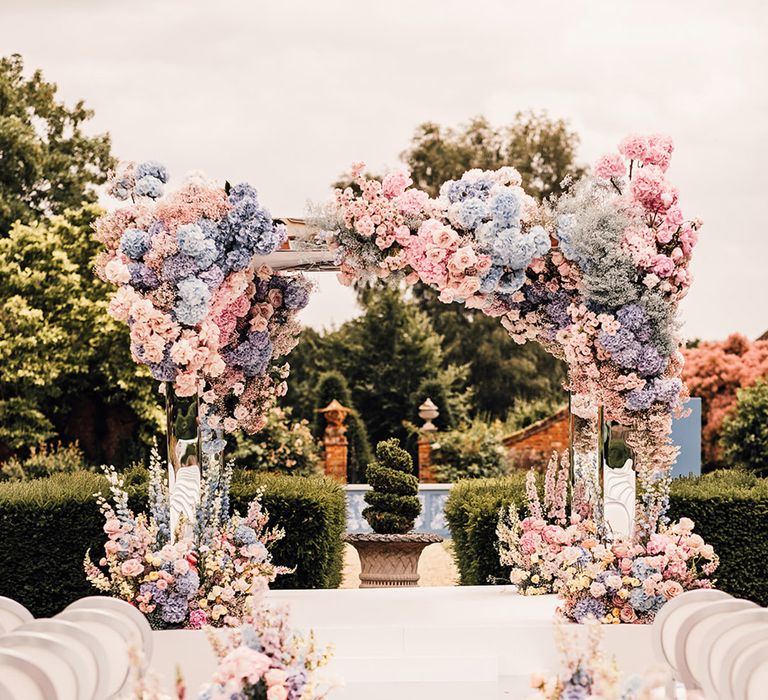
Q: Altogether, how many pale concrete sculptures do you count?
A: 1